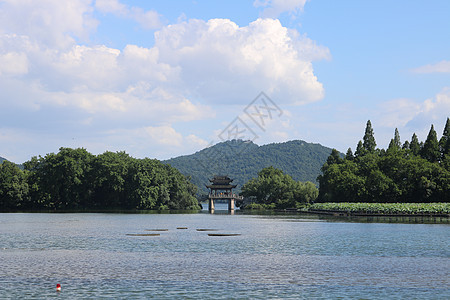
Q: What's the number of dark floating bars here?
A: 5